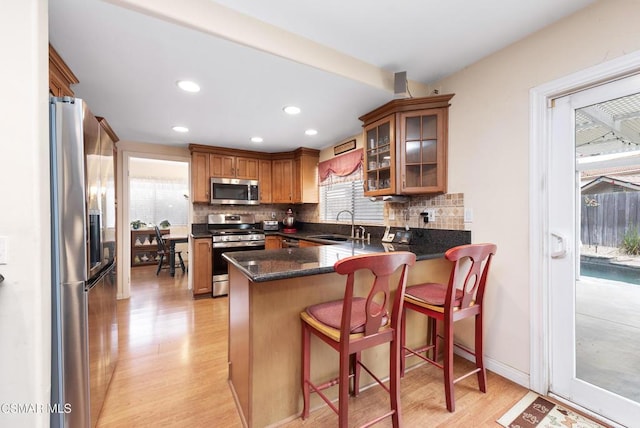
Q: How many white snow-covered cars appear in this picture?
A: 0